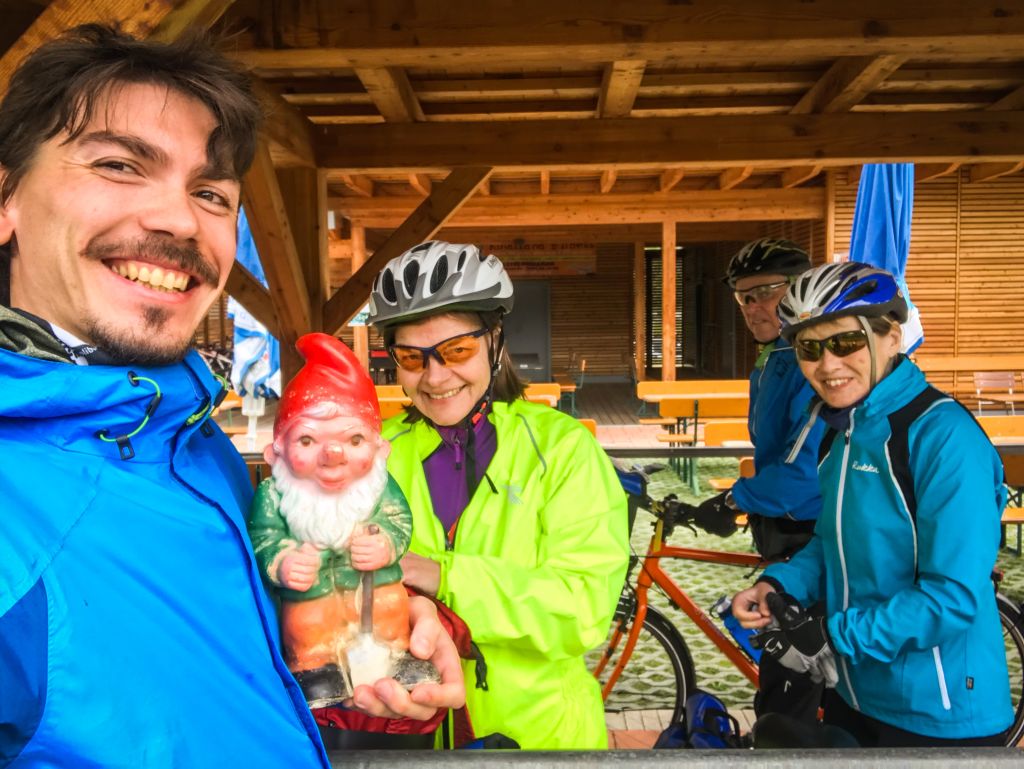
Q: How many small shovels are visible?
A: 1